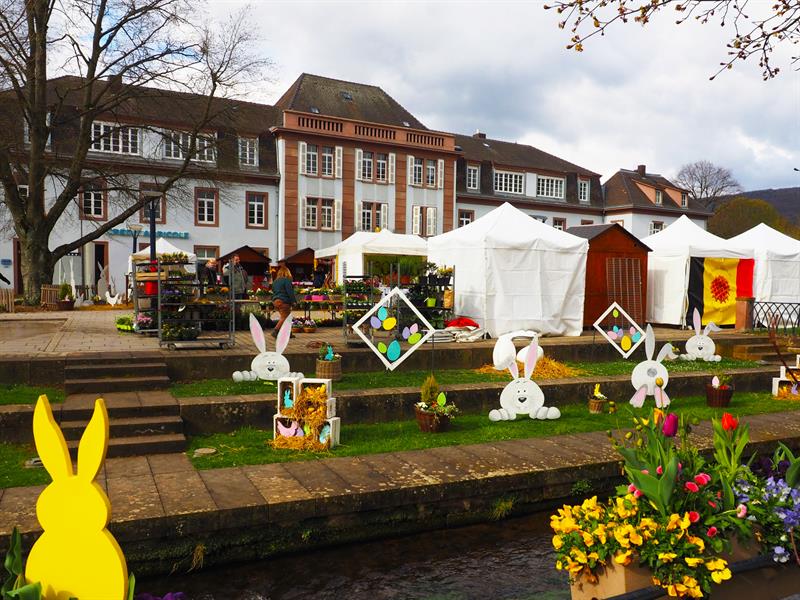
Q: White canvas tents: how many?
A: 5